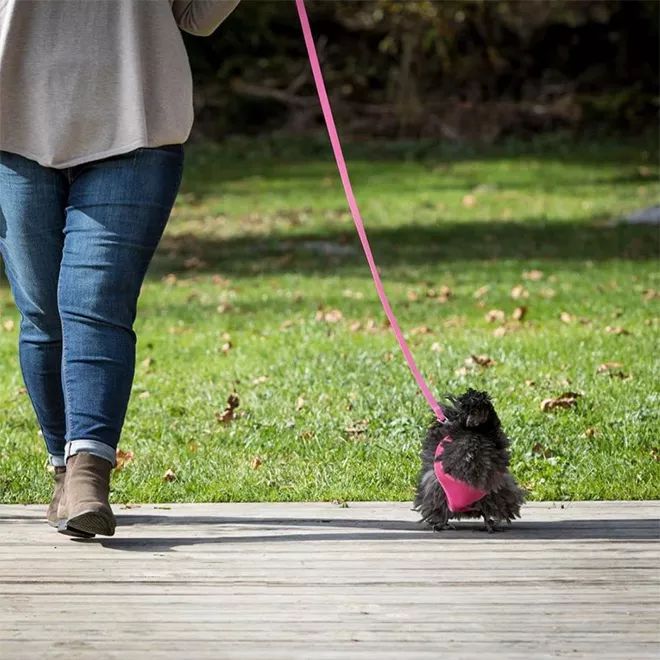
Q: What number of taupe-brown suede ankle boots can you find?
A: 2